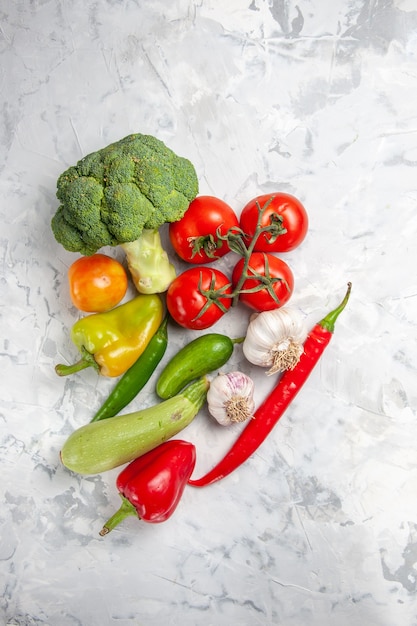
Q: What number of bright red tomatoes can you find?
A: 4